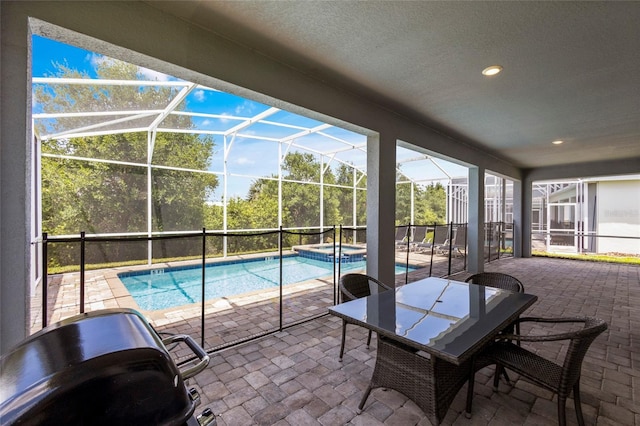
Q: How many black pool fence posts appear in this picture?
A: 13